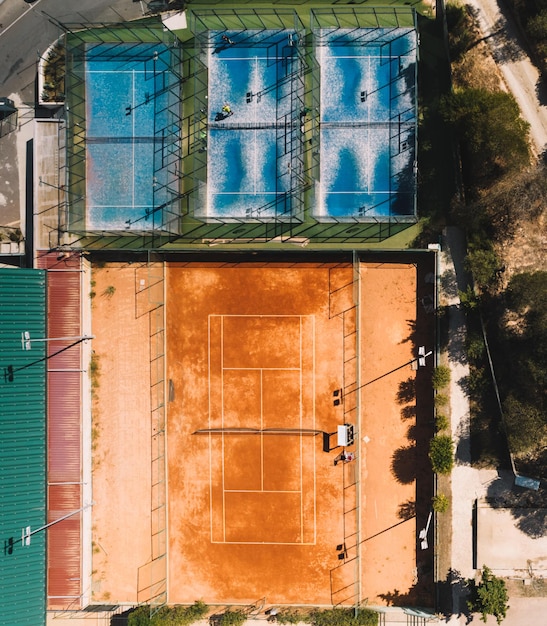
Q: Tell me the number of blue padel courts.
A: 3